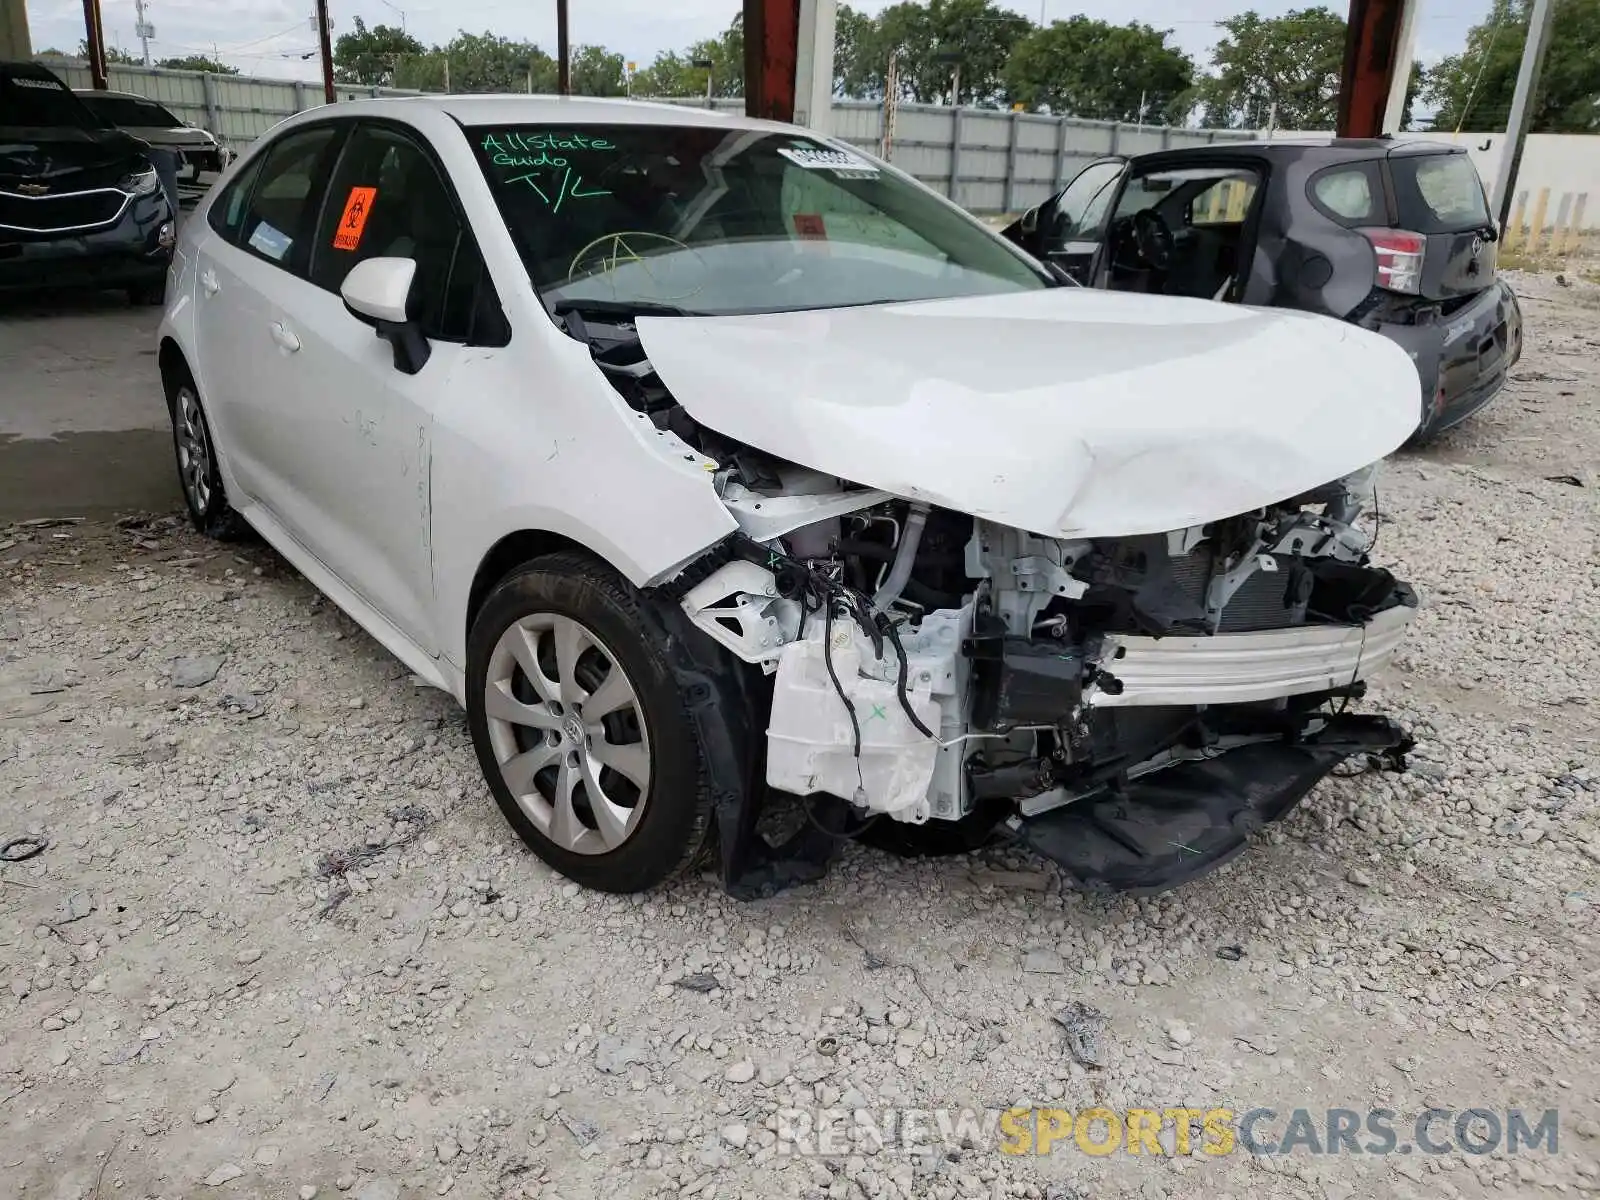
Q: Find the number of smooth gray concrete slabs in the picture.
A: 1